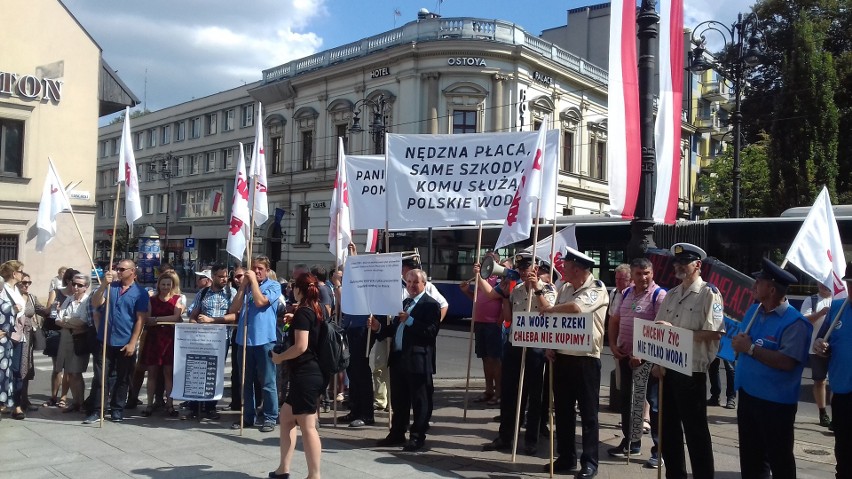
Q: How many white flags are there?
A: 8